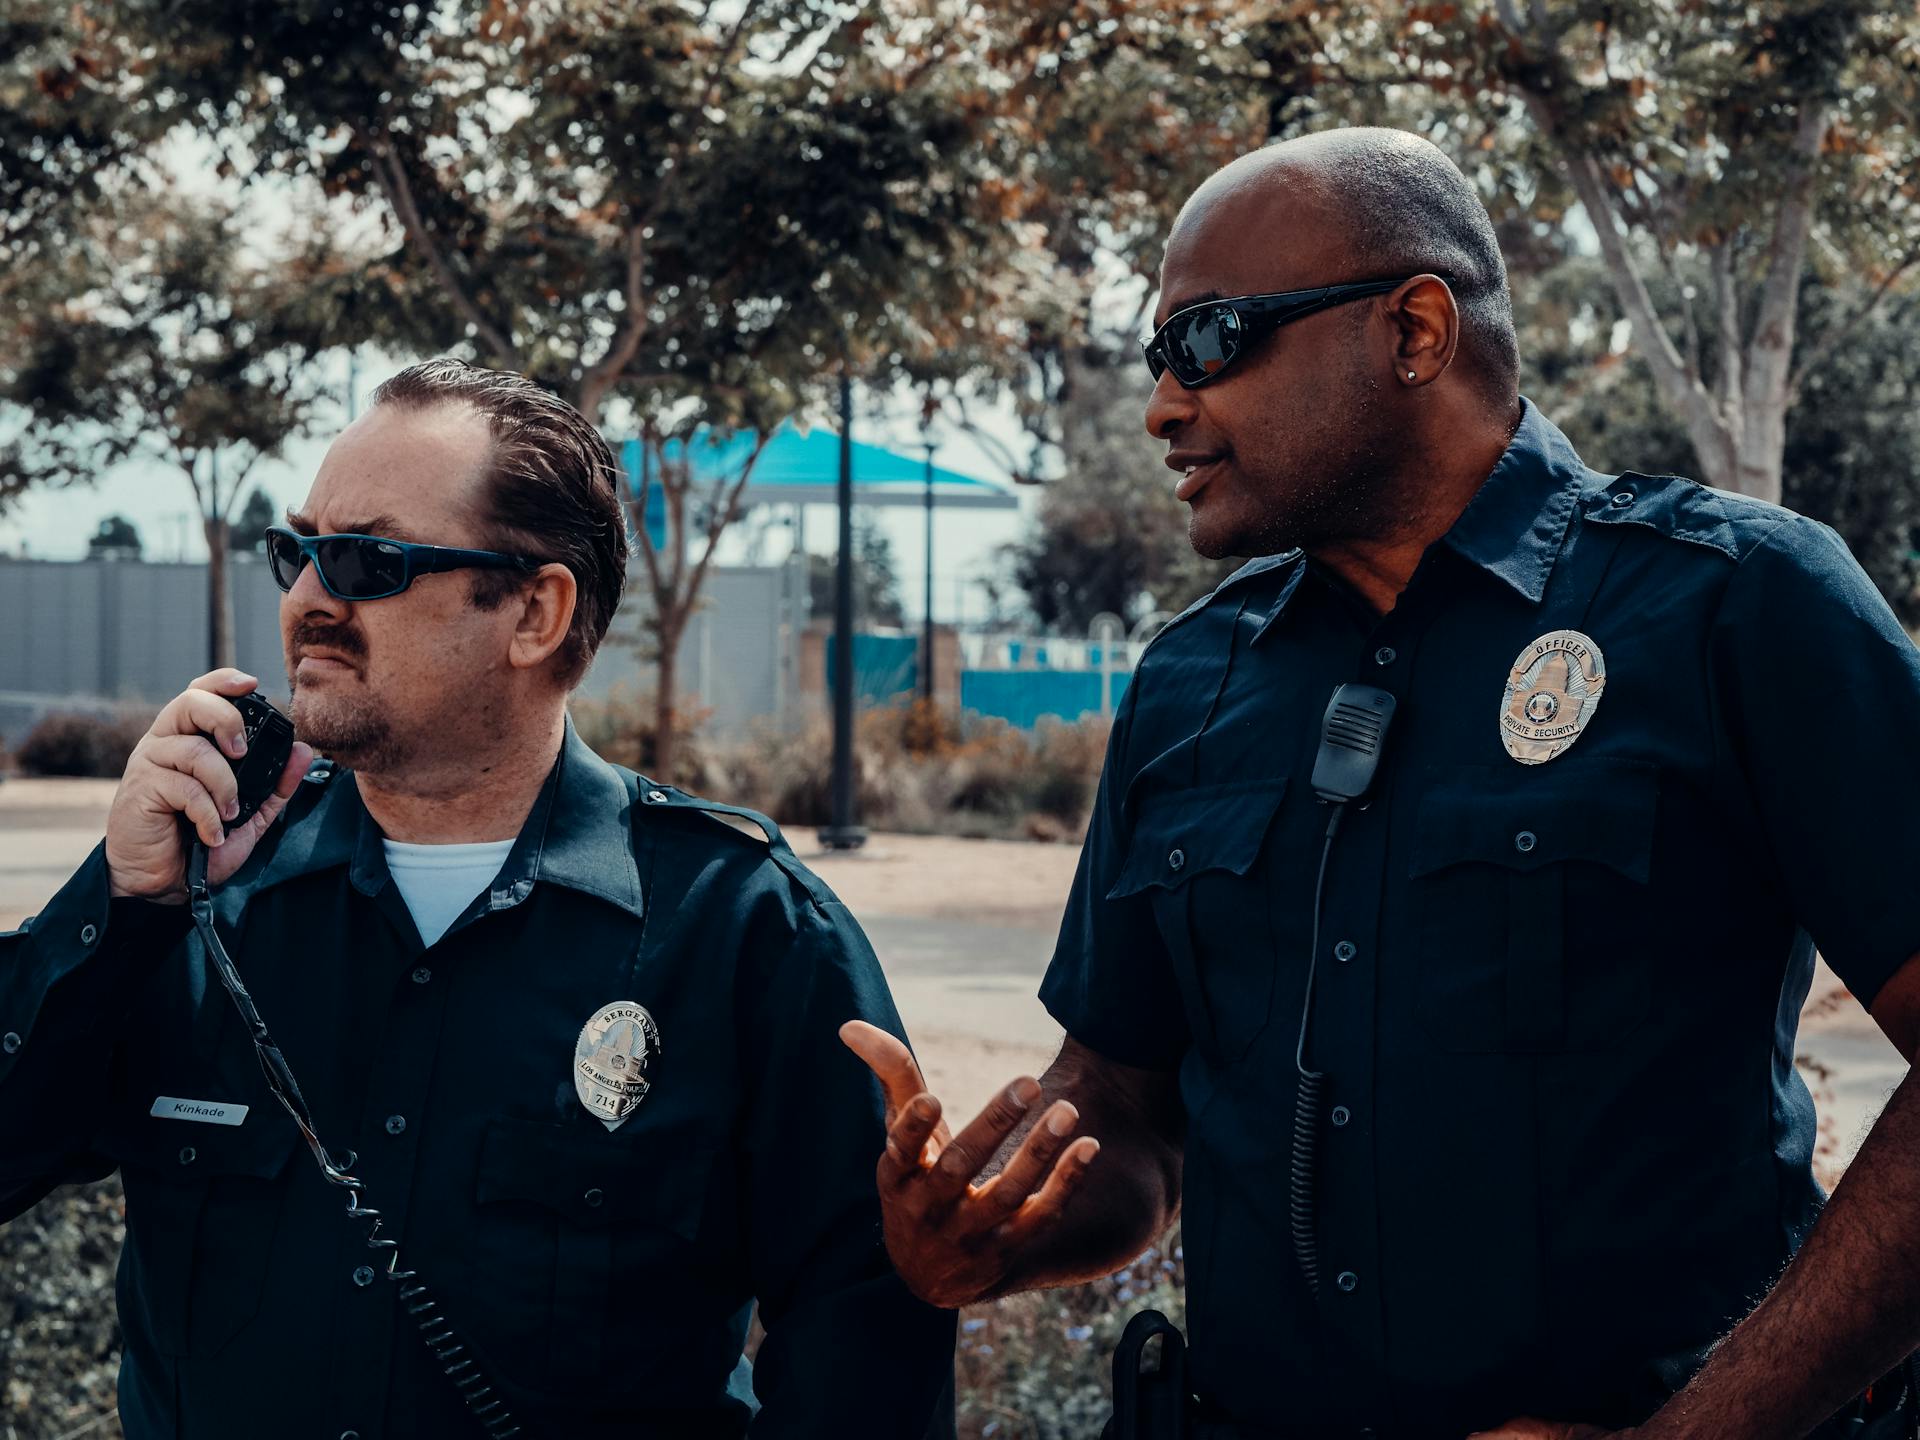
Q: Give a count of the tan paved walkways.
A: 1